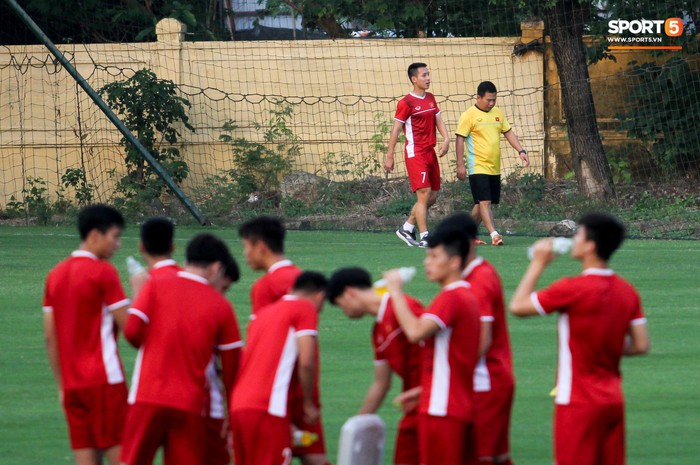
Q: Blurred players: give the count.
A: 10